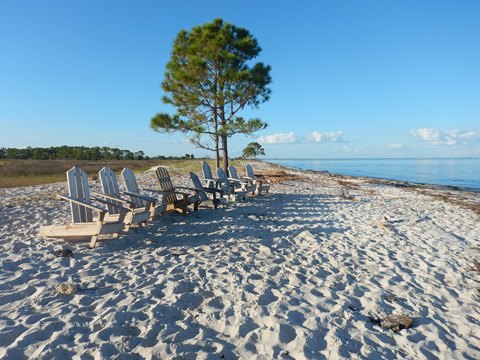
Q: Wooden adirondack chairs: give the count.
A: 9